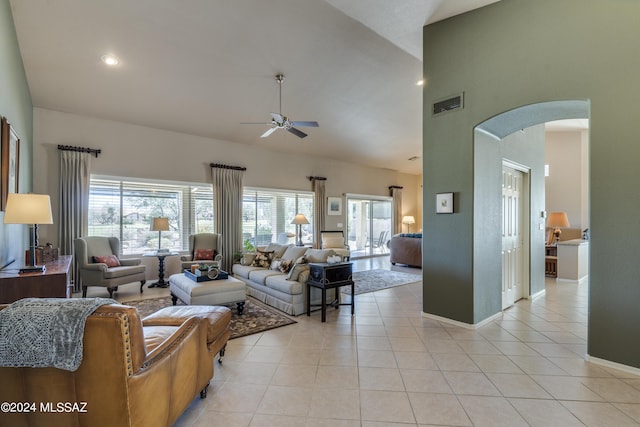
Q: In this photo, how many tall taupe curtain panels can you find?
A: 4